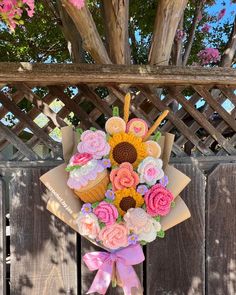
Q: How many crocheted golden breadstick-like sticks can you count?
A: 2